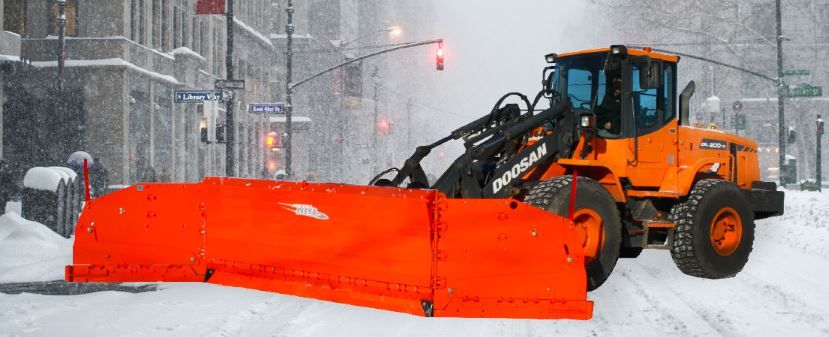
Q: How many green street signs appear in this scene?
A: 2